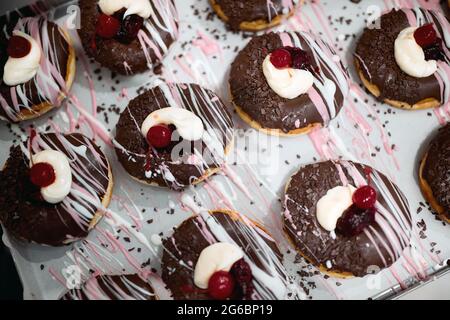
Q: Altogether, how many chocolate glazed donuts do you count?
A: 11